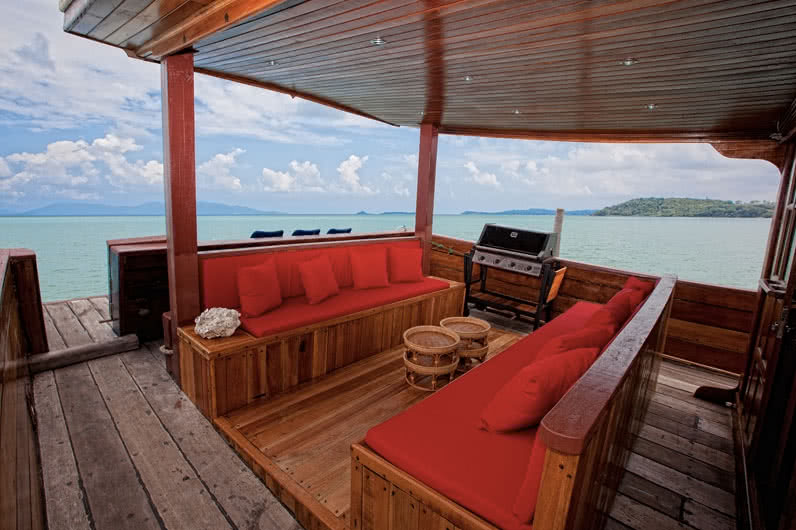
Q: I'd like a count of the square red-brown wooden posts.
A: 2